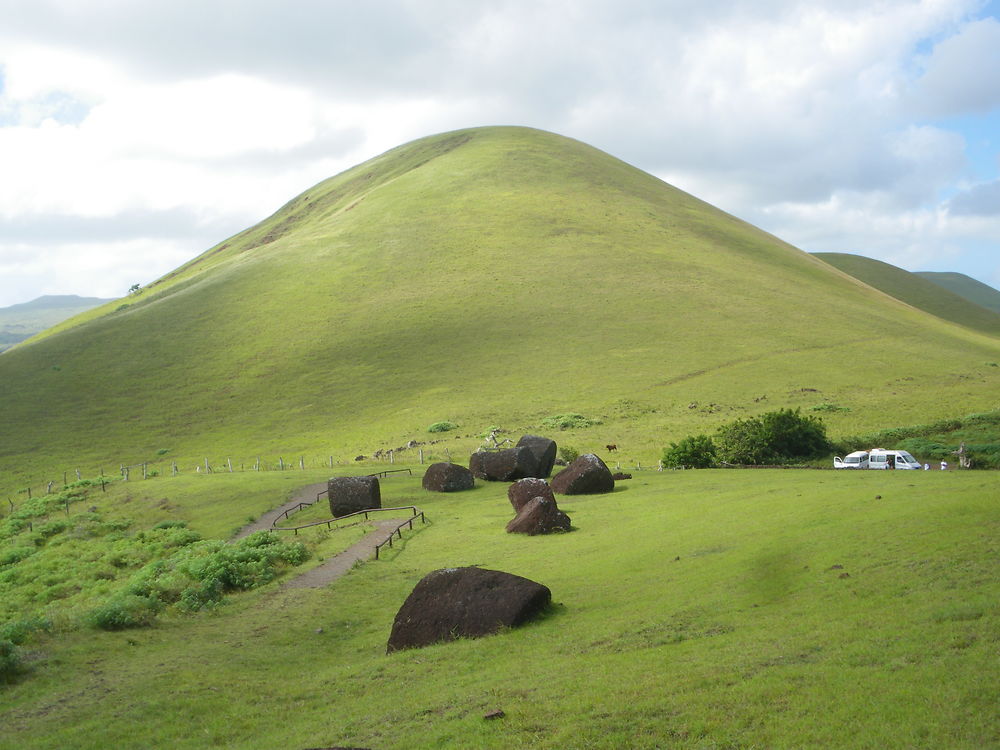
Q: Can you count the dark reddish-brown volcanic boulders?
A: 8